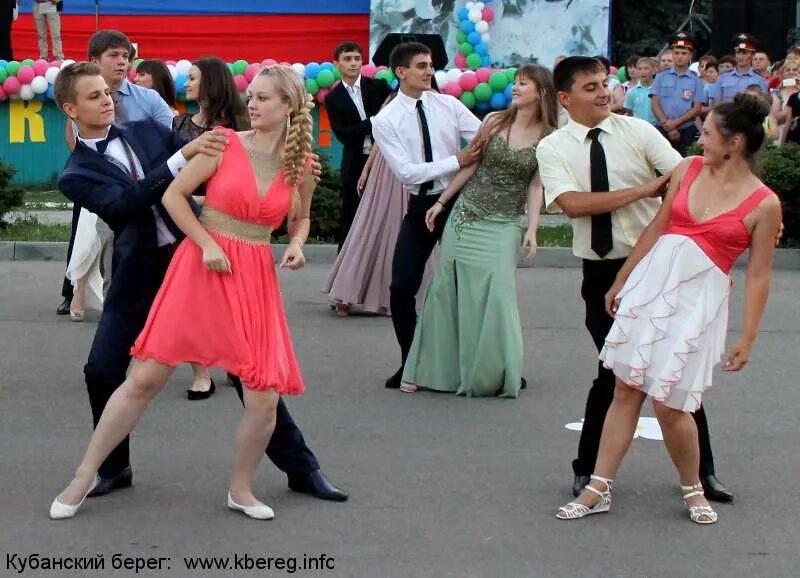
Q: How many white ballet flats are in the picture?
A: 2